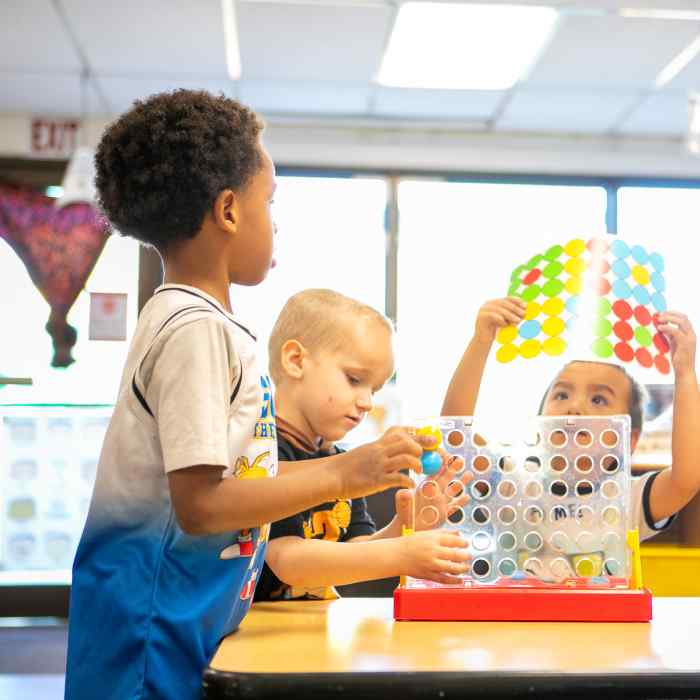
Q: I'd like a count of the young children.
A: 3